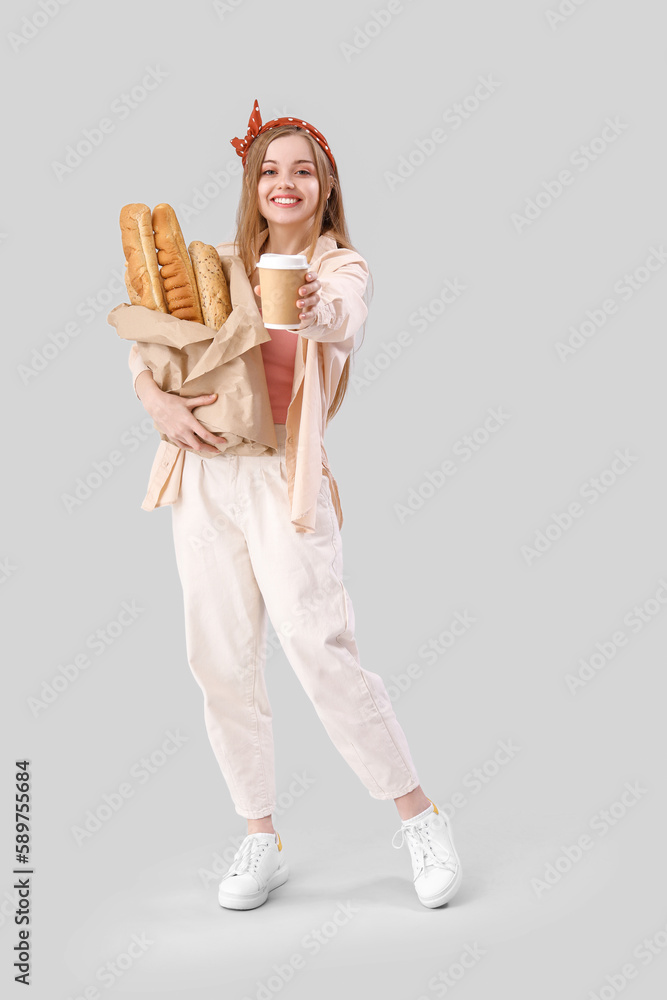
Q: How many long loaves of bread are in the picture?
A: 3